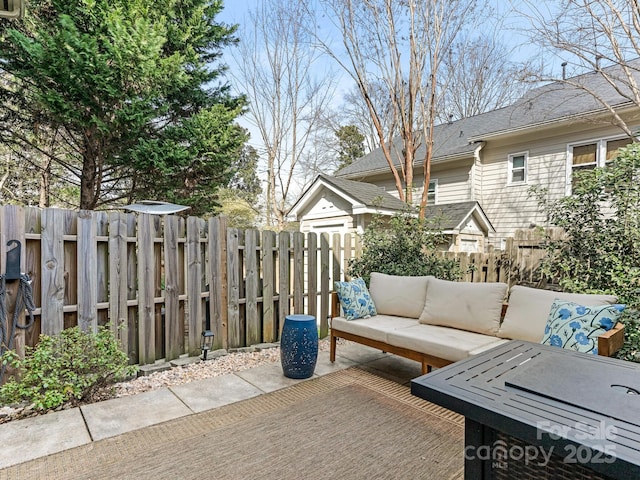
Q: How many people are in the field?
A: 0